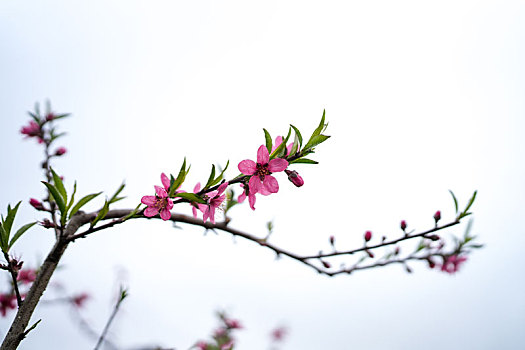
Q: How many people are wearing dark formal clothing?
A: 0